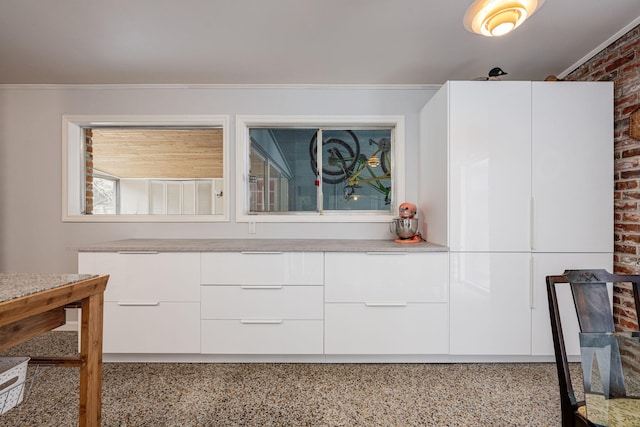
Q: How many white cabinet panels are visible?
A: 11